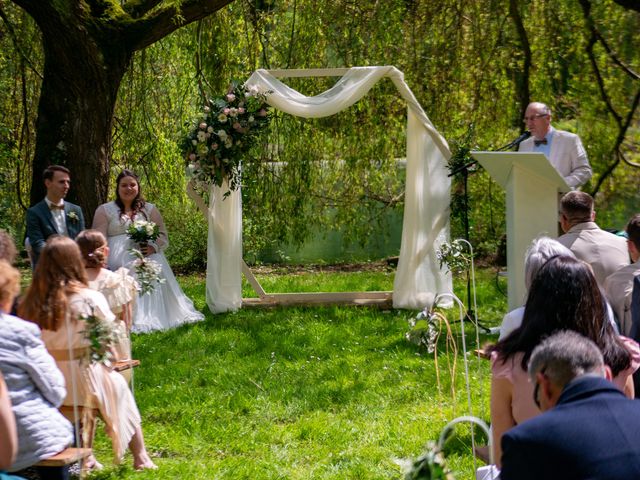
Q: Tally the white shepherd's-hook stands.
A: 5